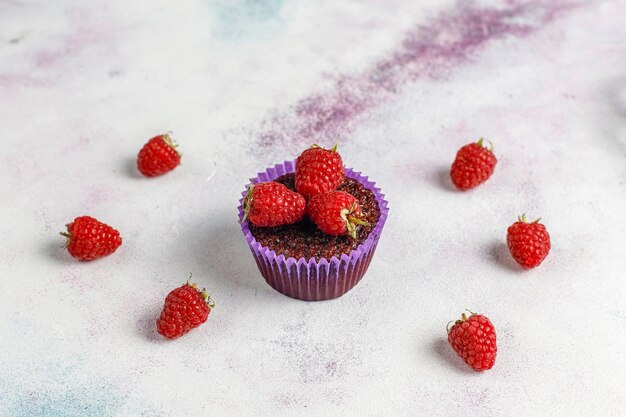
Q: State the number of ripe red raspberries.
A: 9